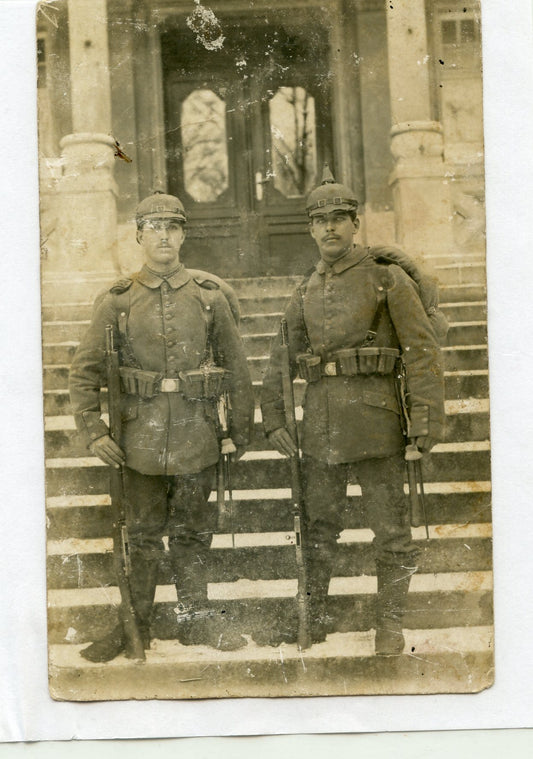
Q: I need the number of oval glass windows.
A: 2